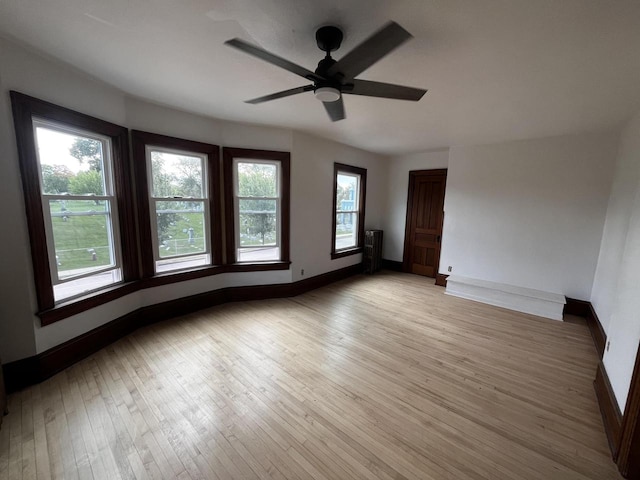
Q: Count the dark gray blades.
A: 5